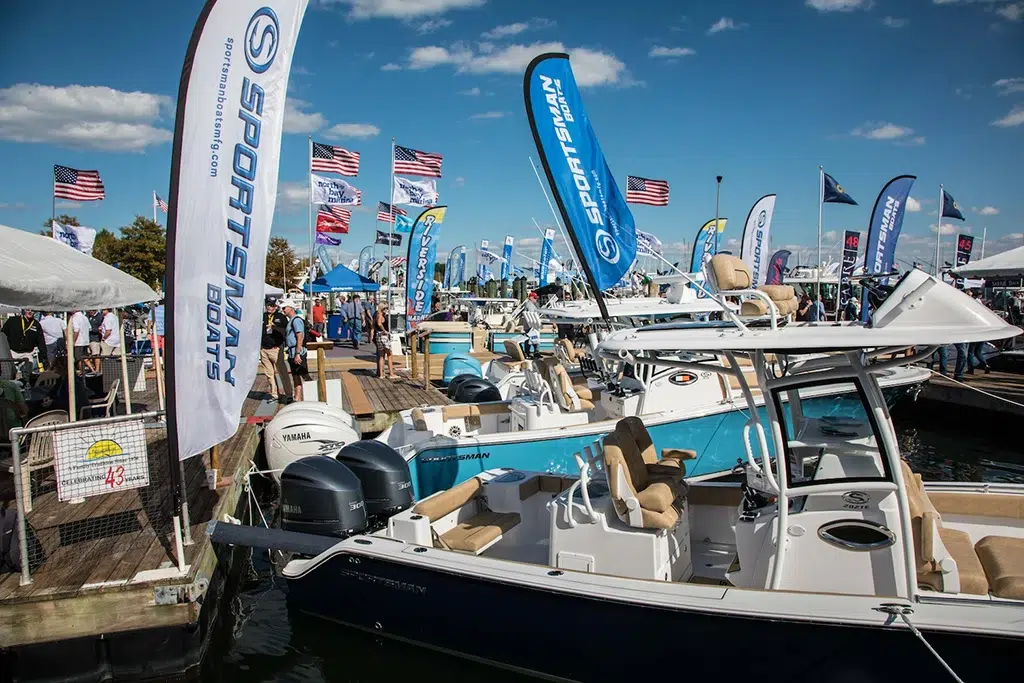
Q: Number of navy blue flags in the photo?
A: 2